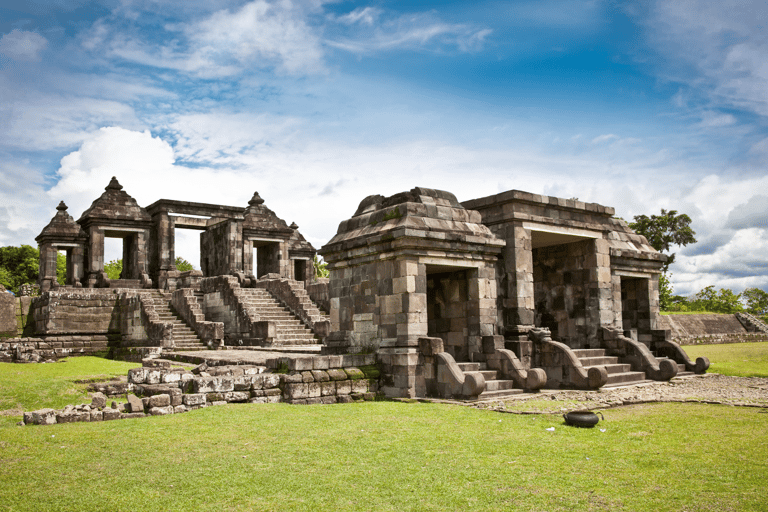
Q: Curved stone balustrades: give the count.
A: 5